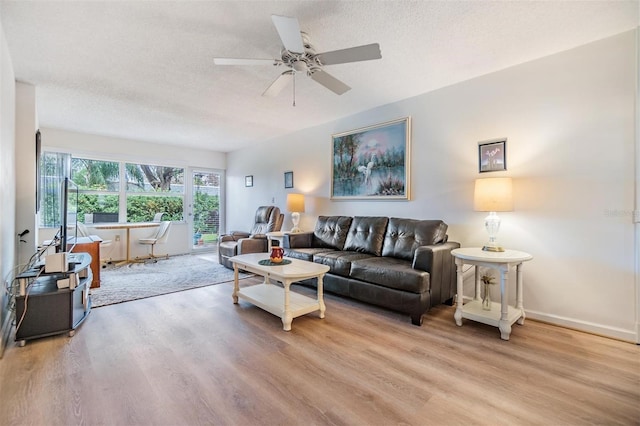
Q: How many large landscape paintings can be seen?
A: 1